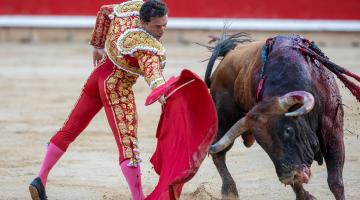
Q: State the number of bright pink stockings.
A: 2